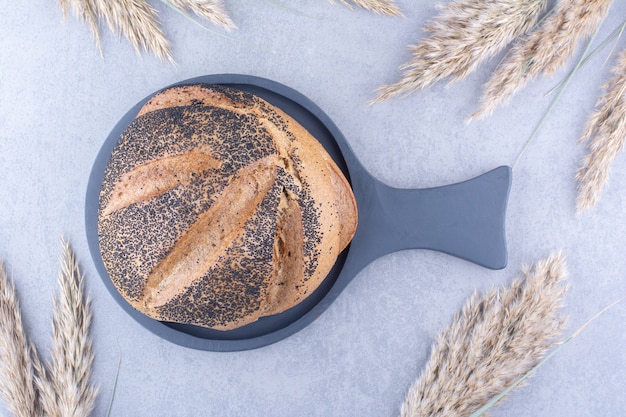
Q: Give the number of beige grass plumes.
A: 9